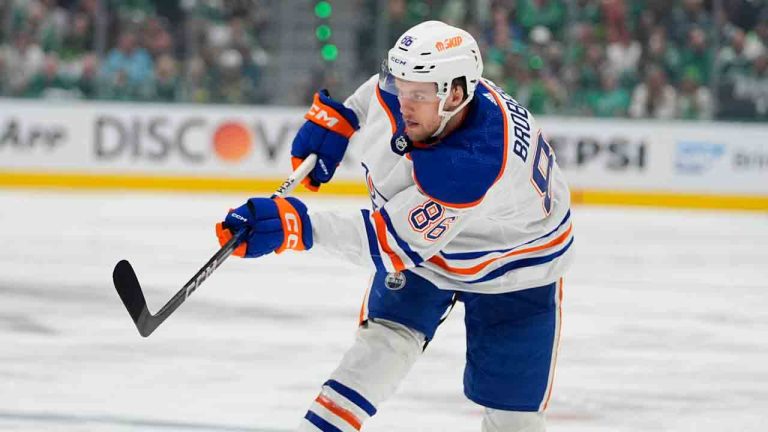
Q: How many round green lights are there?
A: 3